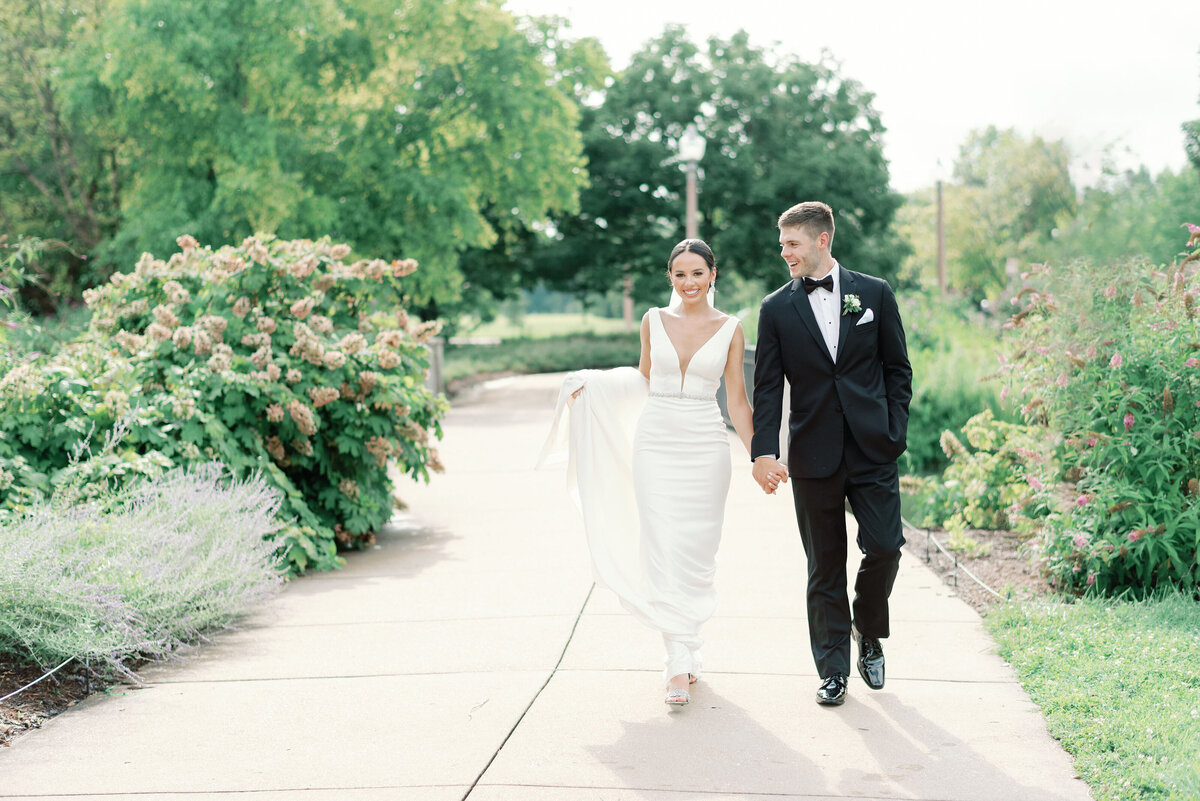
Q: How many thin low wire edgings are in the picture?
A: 2